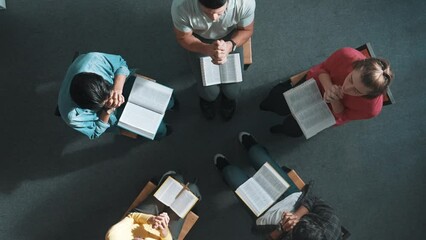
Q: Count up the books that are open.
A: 5